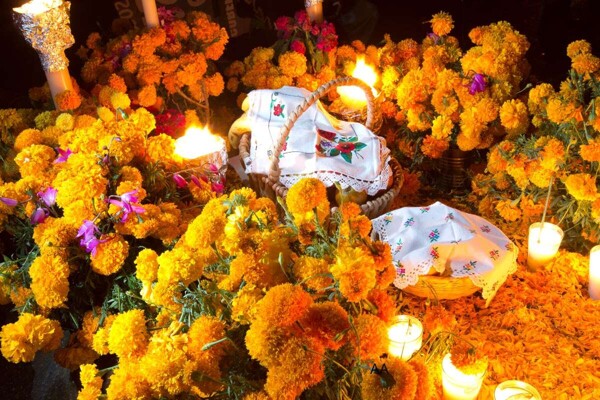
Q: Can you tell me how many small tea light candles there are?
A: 5